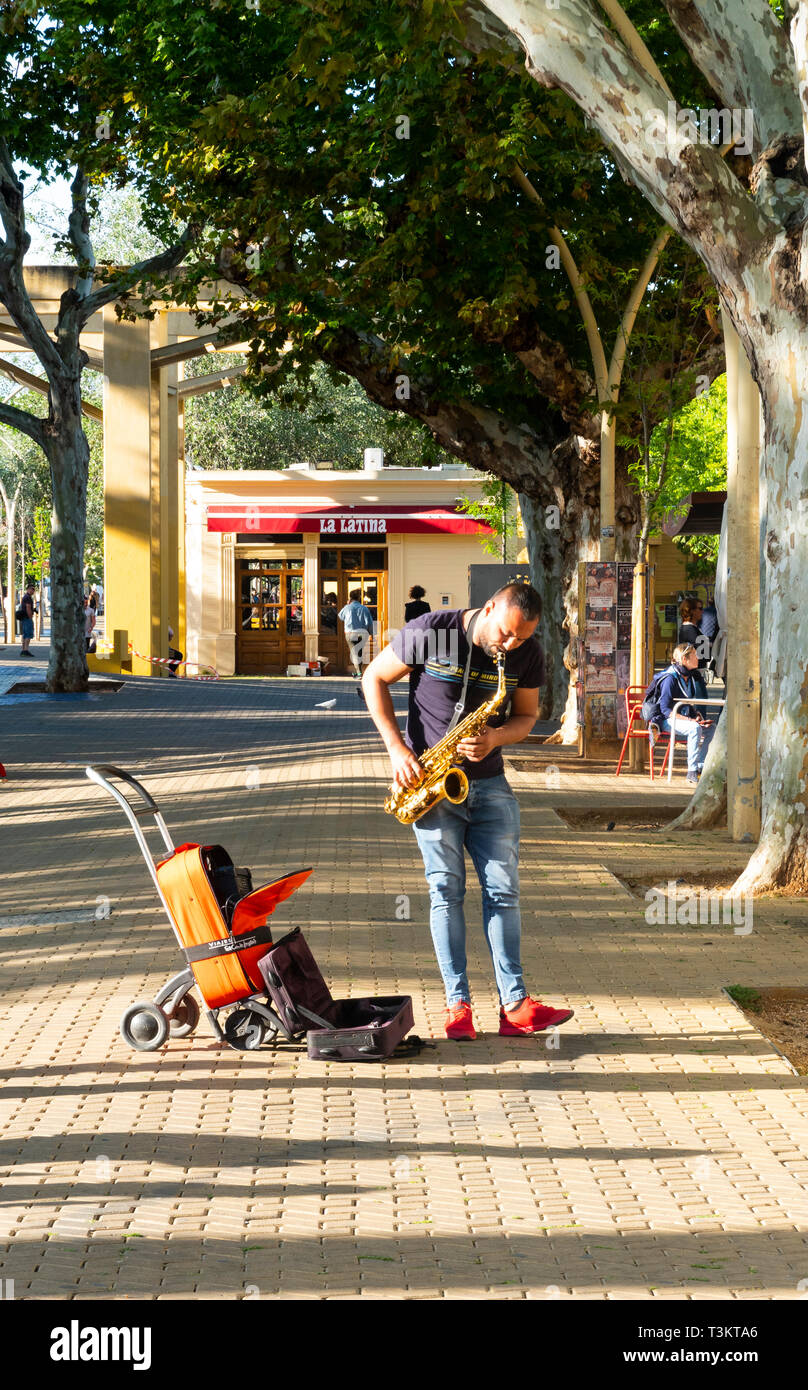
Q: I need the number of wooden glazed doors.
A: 2